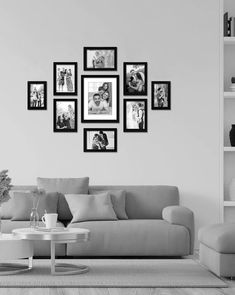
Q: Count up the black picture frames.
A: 9